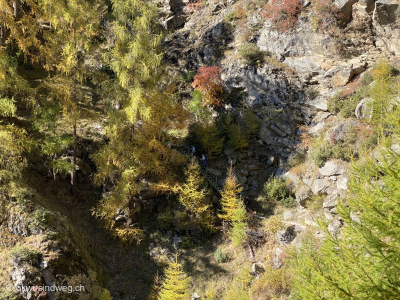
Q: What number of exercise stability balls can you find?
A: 0